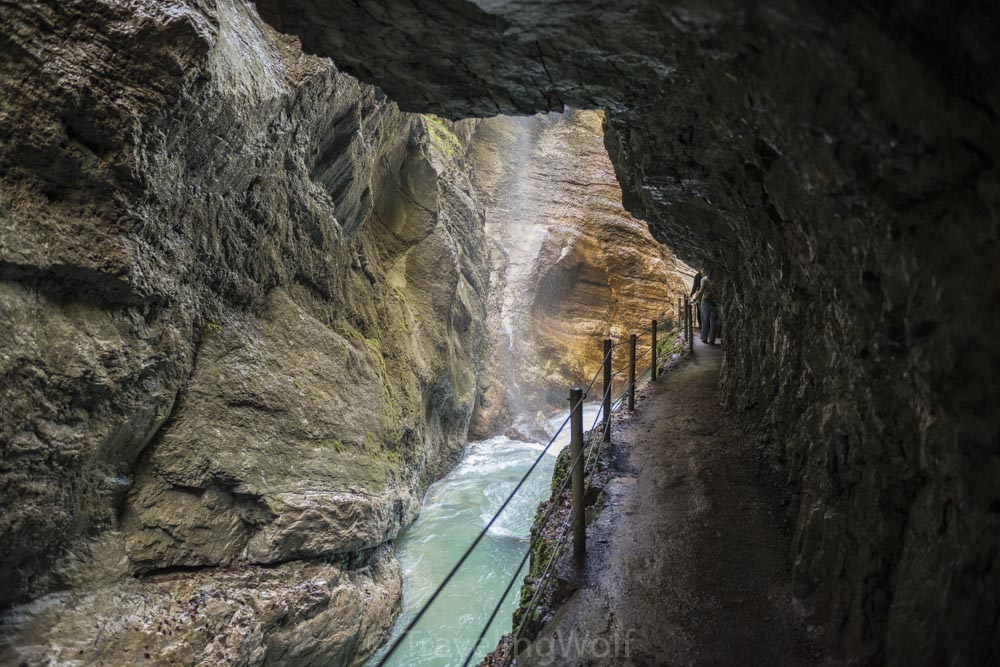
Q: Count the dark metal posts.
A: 7